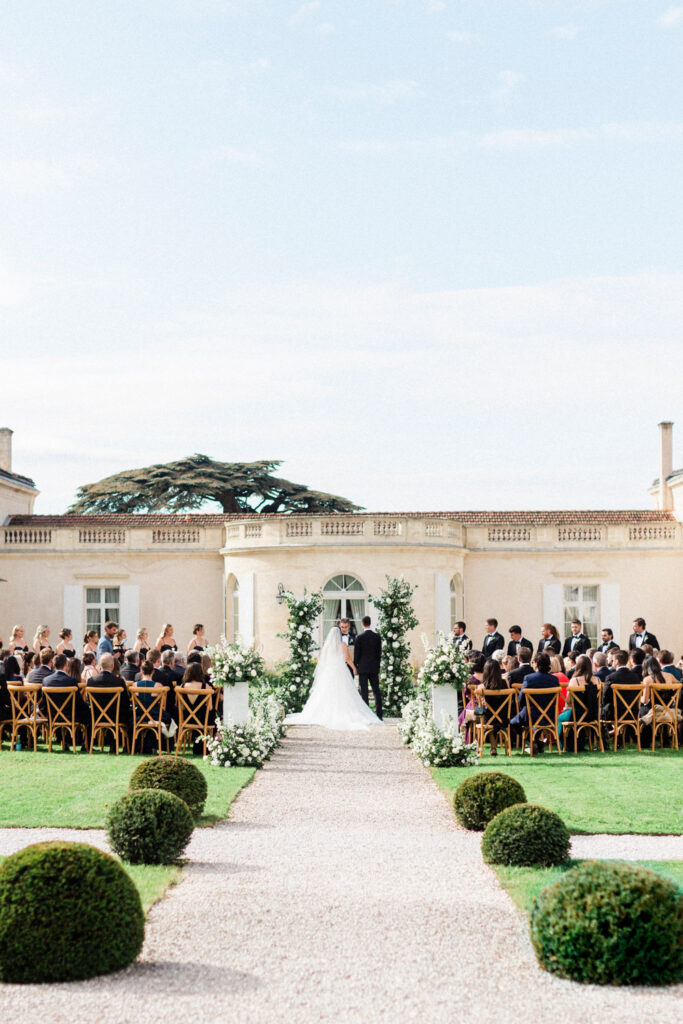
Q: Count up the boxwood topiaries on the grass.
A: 6